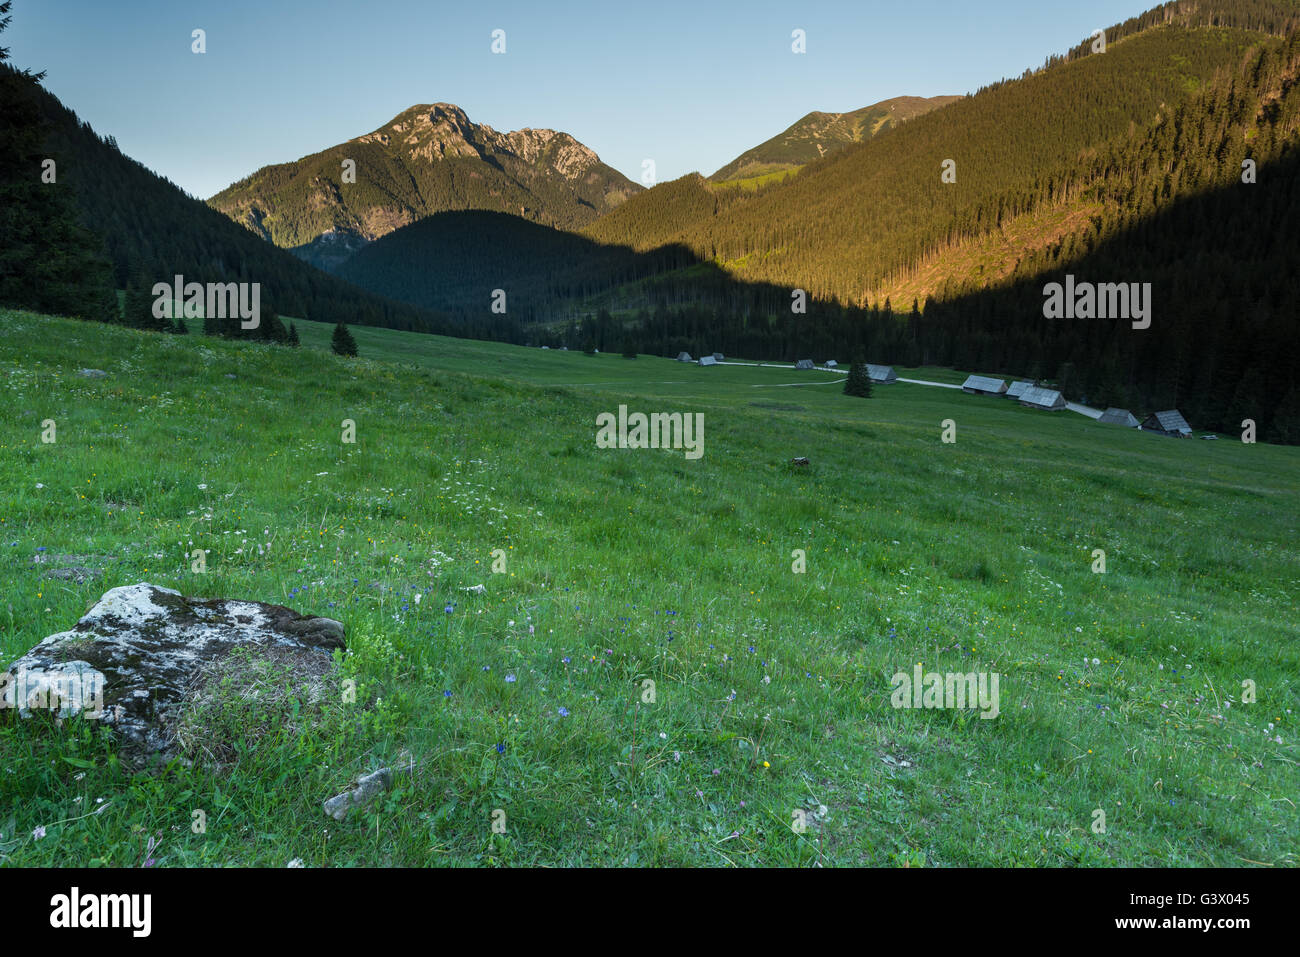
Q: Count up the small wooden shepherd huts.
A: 11